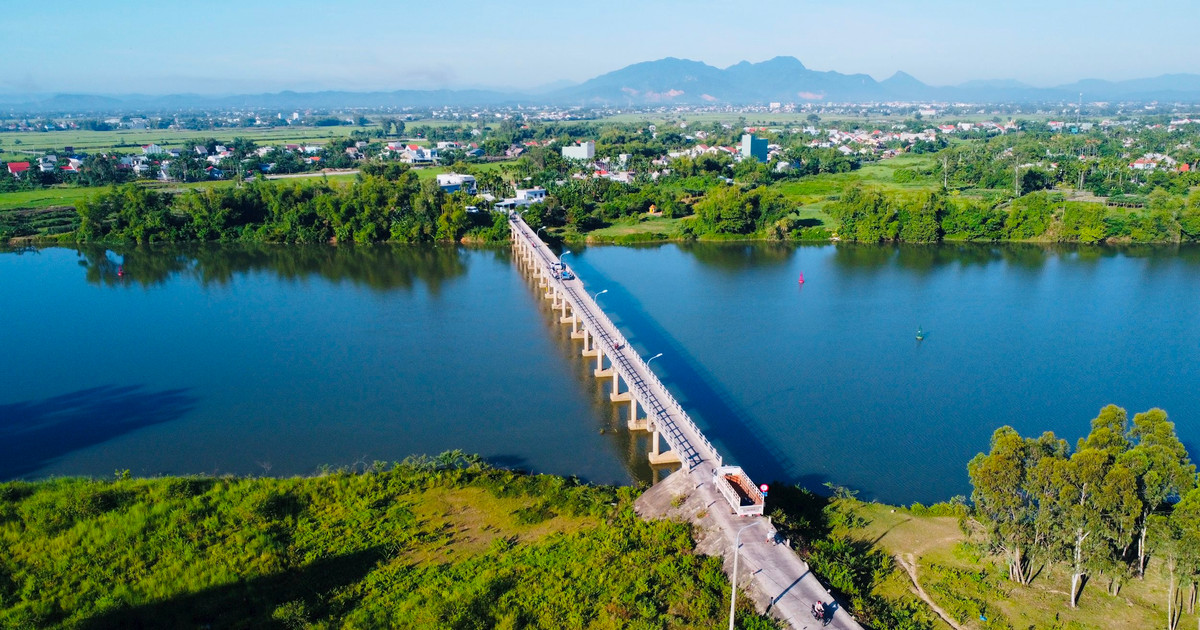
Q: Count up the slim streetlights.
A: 6